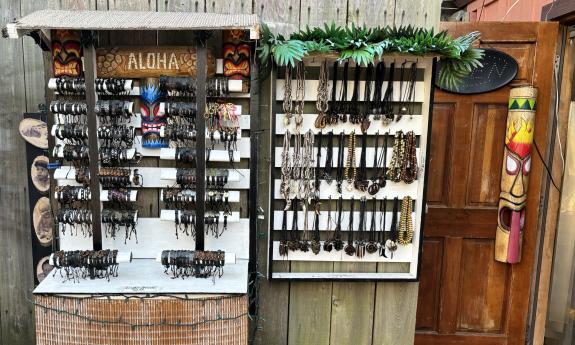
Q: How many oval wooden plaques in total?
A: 4